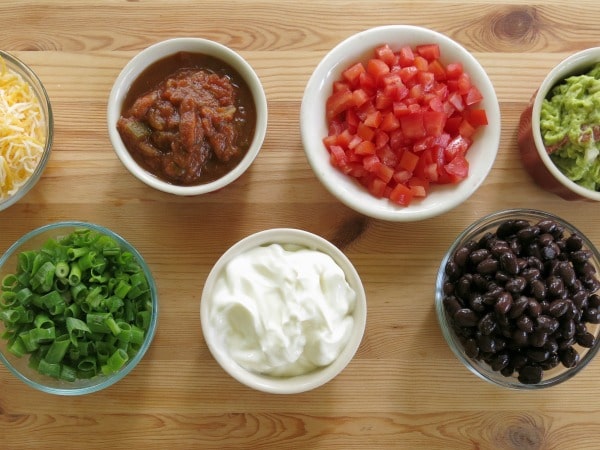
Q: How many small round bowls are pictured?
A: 7